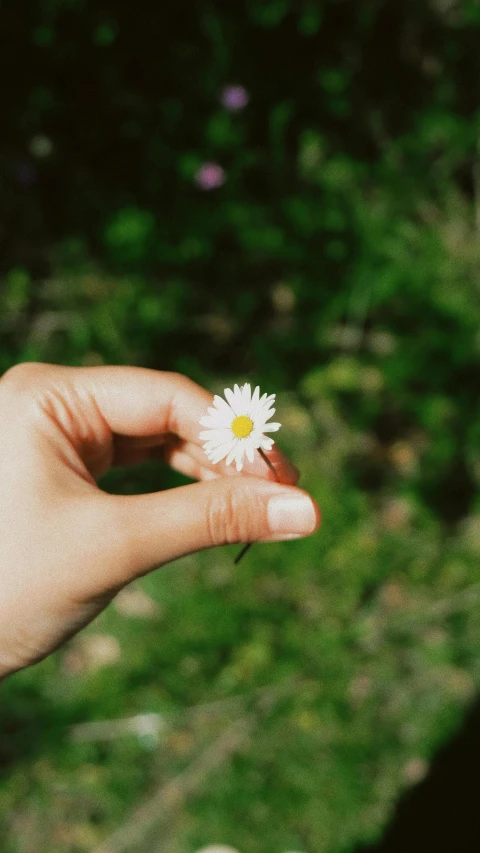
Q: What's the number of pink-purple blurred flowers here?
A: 2